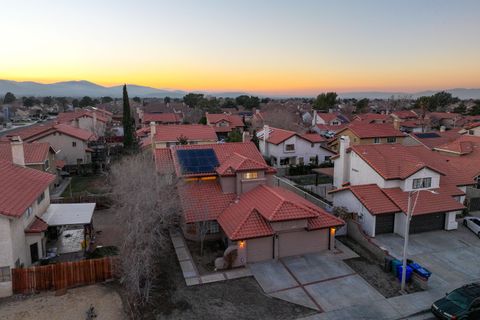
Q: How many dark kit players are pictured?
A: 0